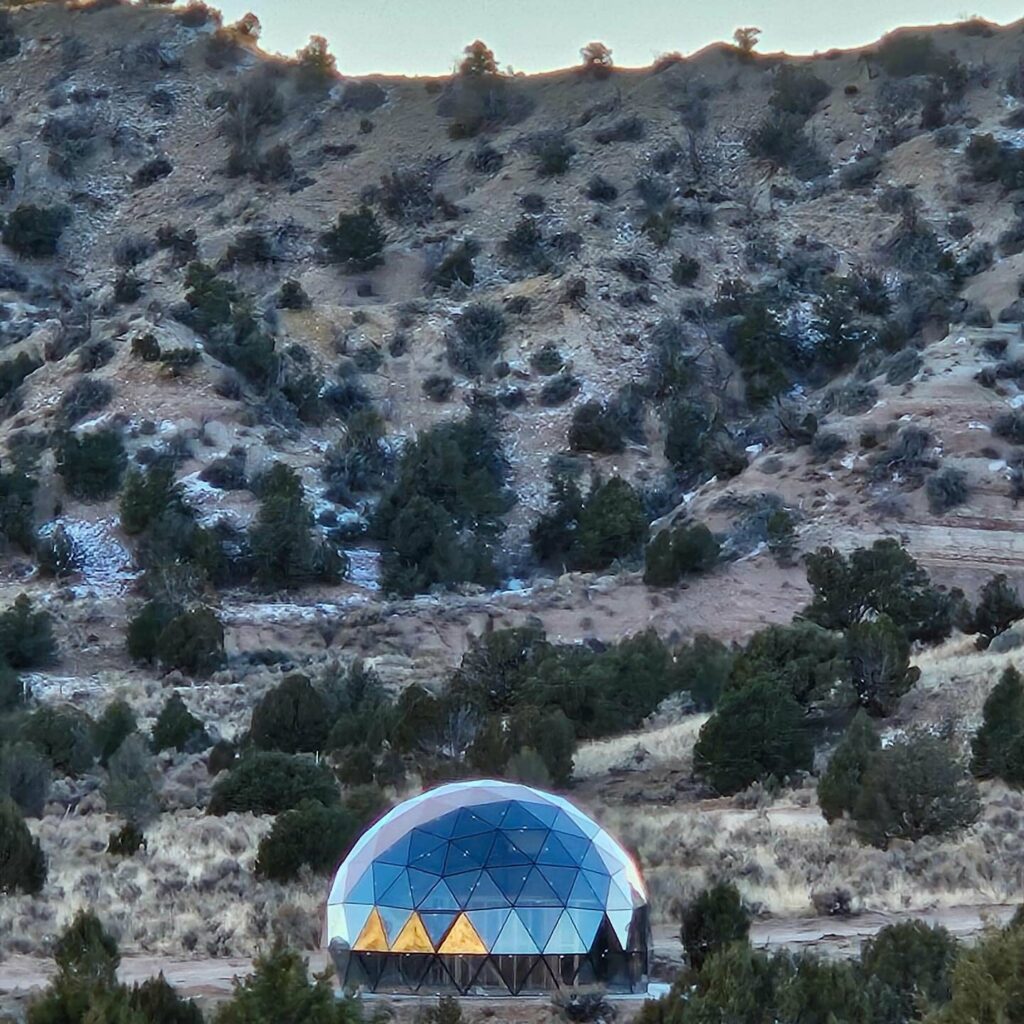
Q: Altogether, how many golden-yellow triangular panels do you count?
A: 3